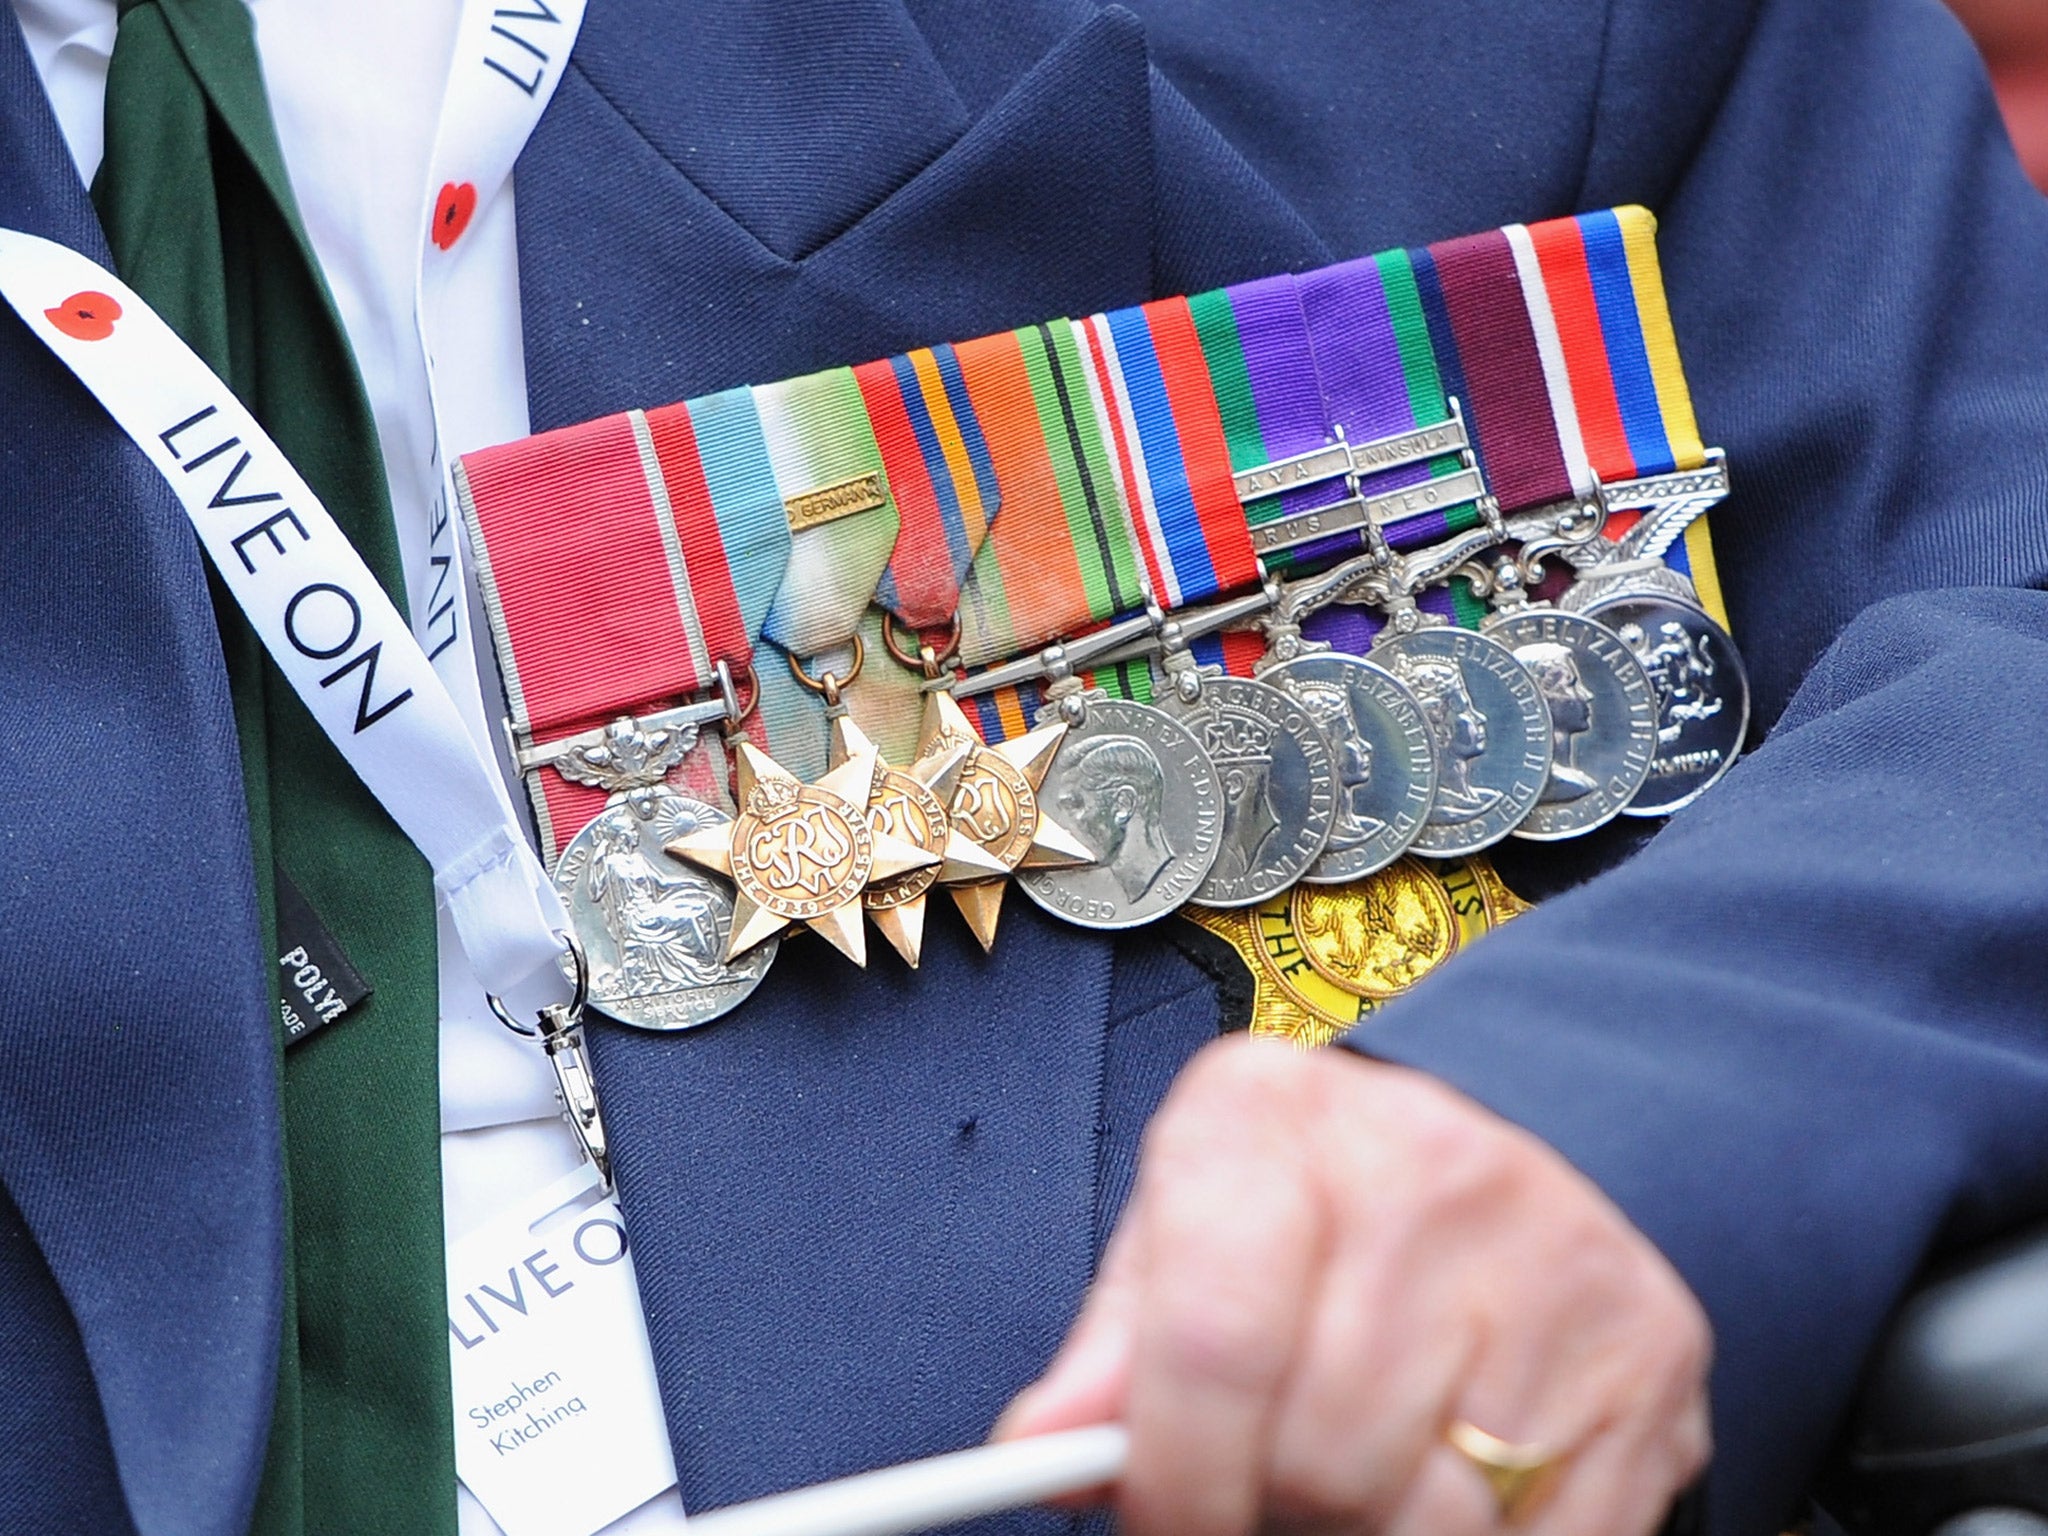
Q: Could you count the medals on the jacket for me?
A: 10